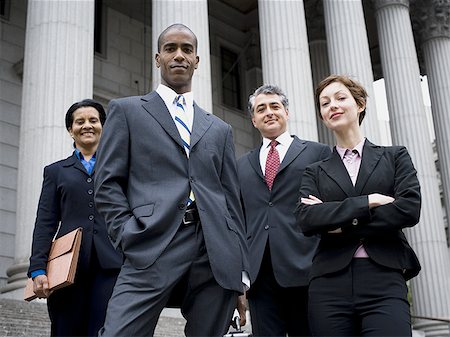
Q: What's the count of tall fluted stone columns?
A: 6